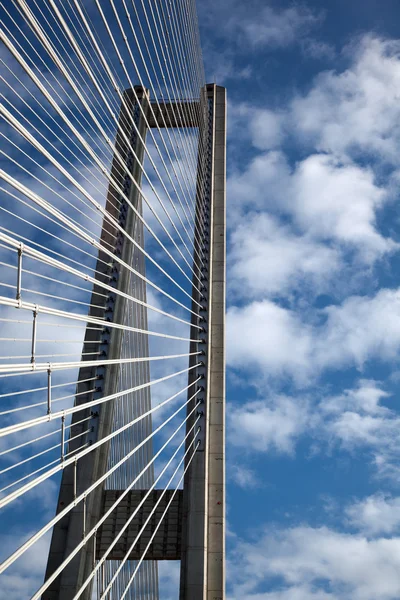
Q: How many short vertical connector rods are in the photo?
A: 8